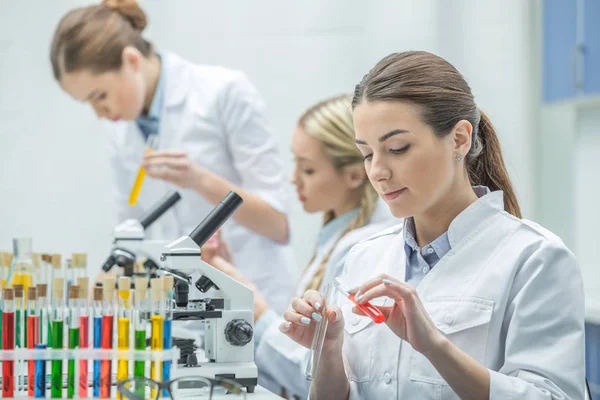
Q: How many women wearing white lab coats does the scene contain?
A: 3